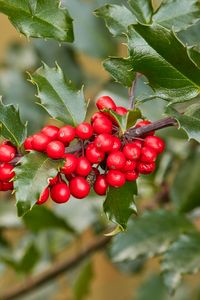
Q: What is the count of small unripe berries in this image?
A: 0